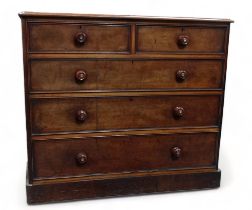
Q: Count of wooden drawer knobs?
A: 8